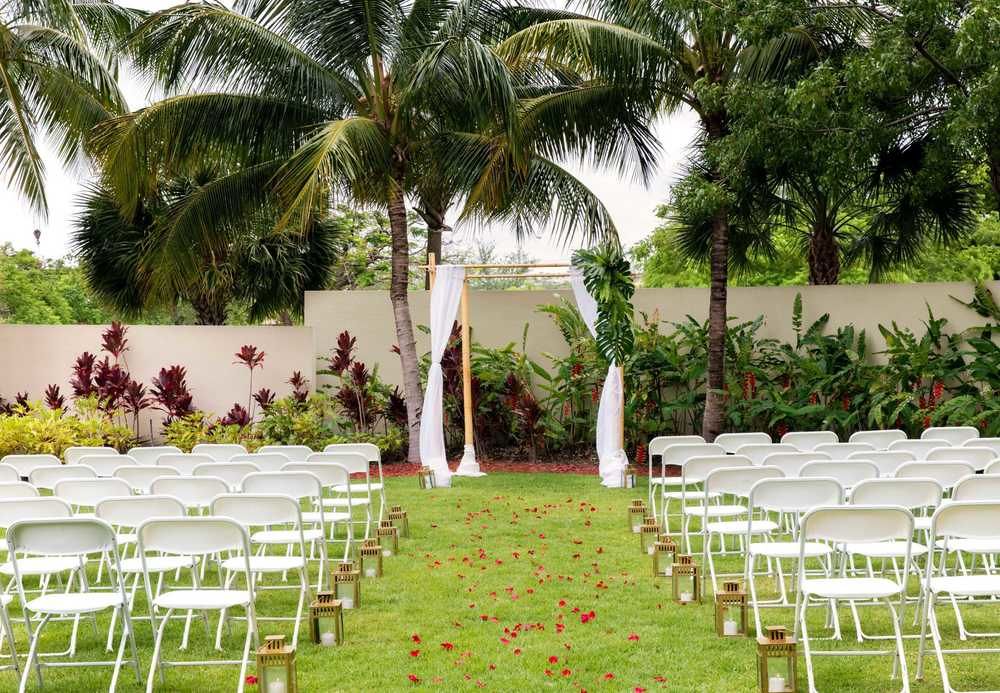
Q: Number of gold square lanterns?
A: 14